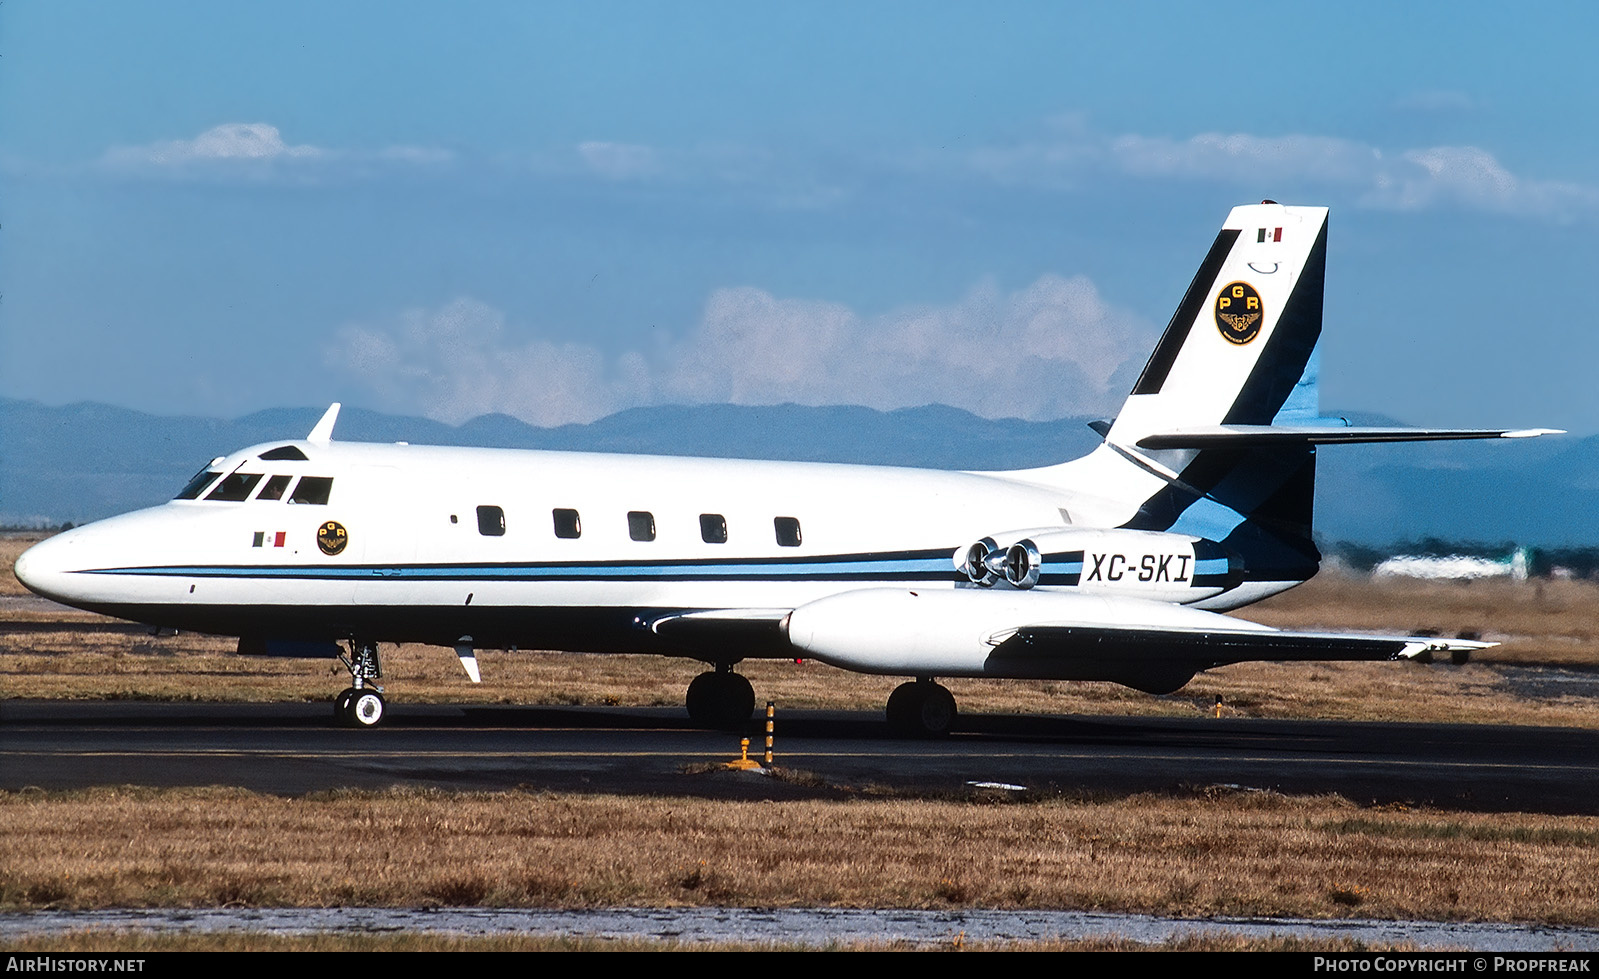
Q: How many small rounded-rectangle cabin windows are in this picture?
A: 5